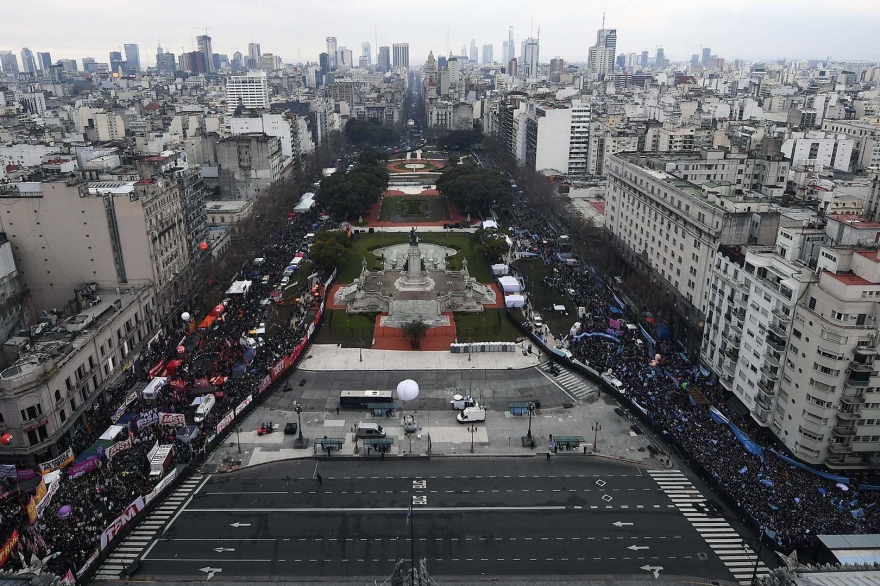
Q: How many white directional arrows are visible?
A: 6